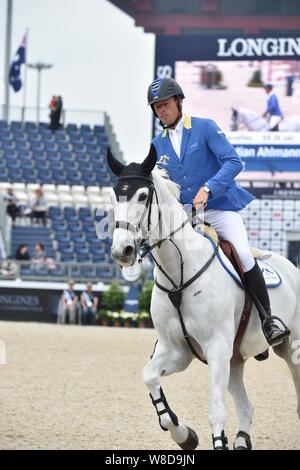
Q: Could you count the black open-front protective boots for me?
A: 3